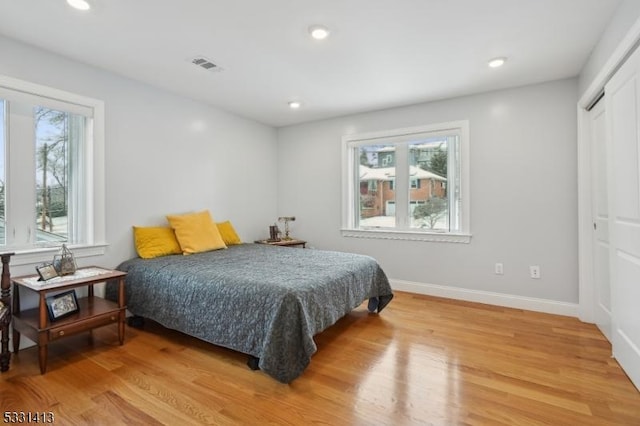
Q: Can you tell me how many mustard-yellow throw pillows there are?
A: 3